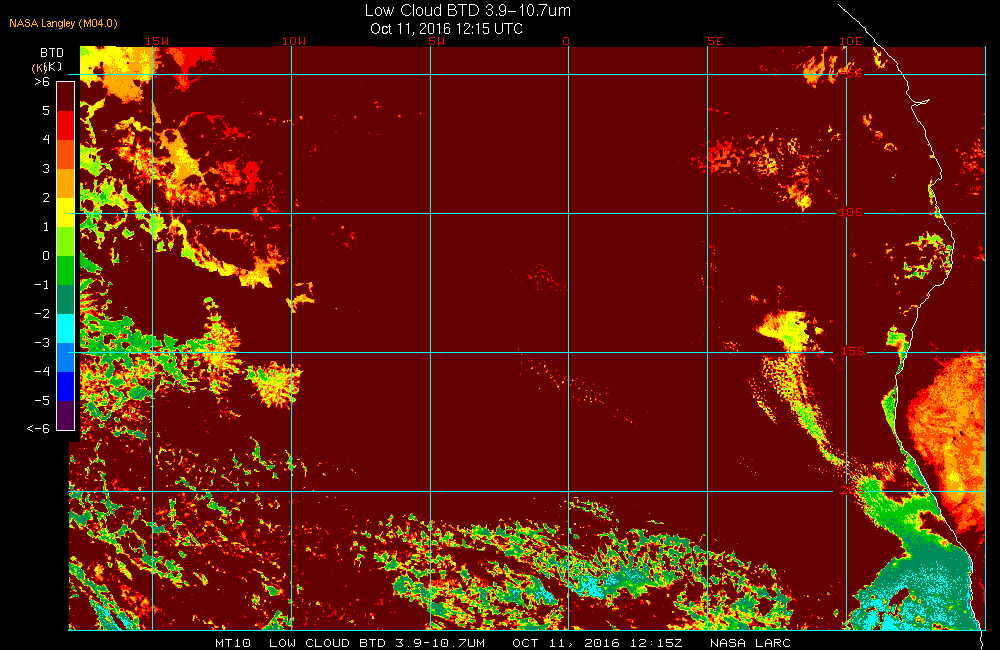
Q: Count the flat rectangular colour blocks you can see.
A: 12